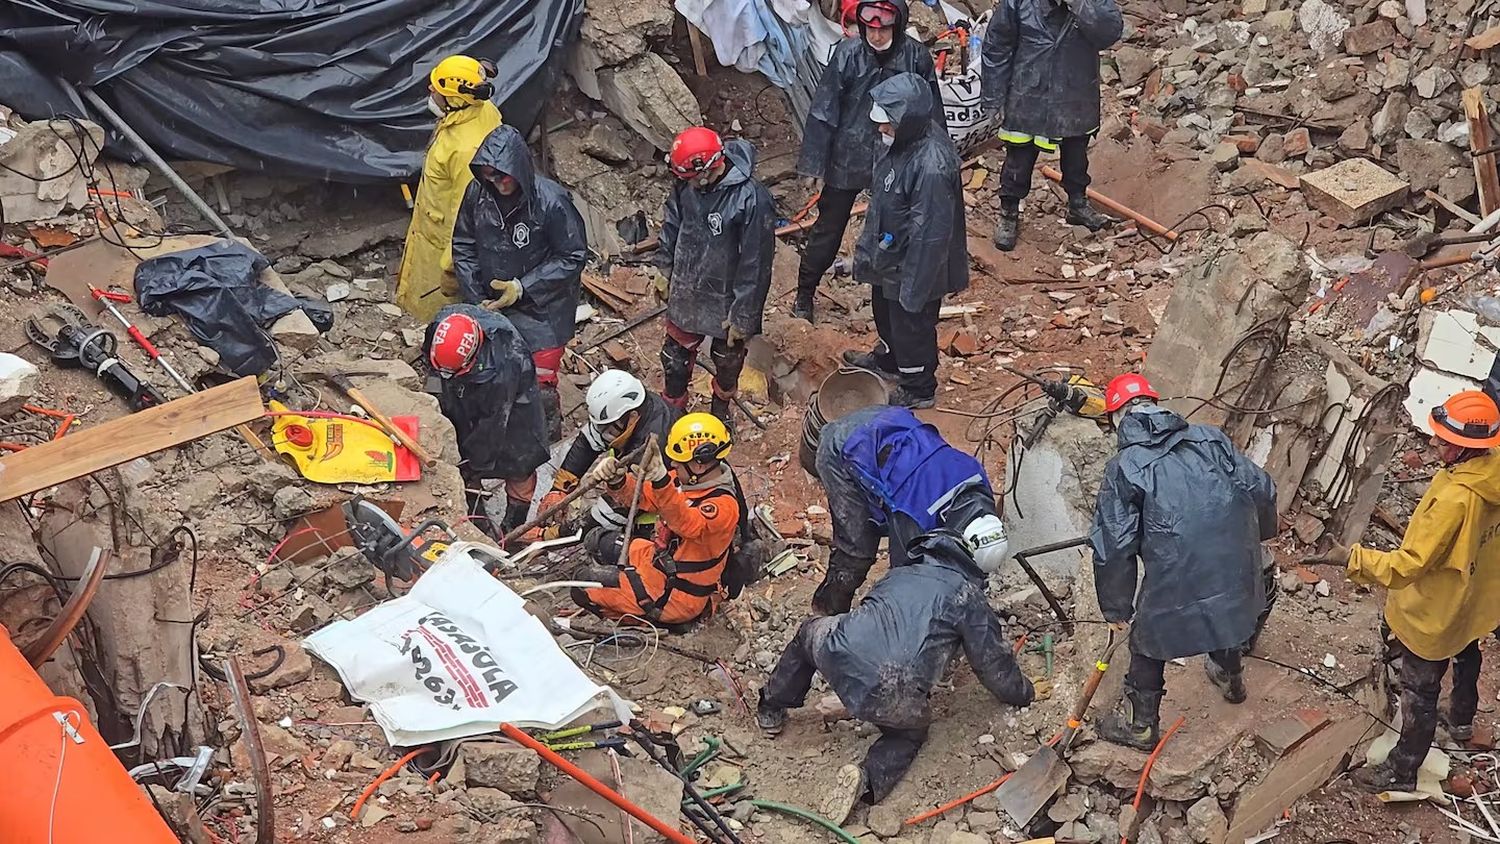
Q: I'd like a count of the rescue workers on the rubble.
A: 13